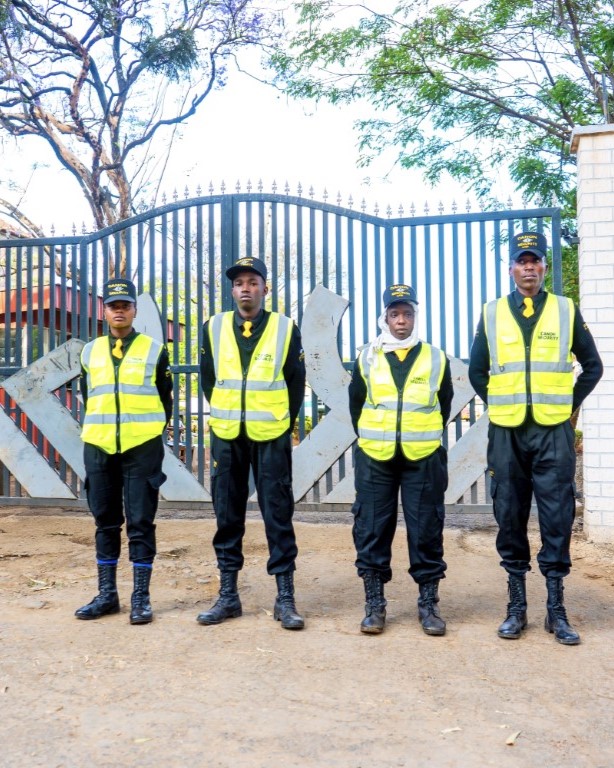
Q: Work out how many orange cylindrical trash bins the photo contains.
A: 0